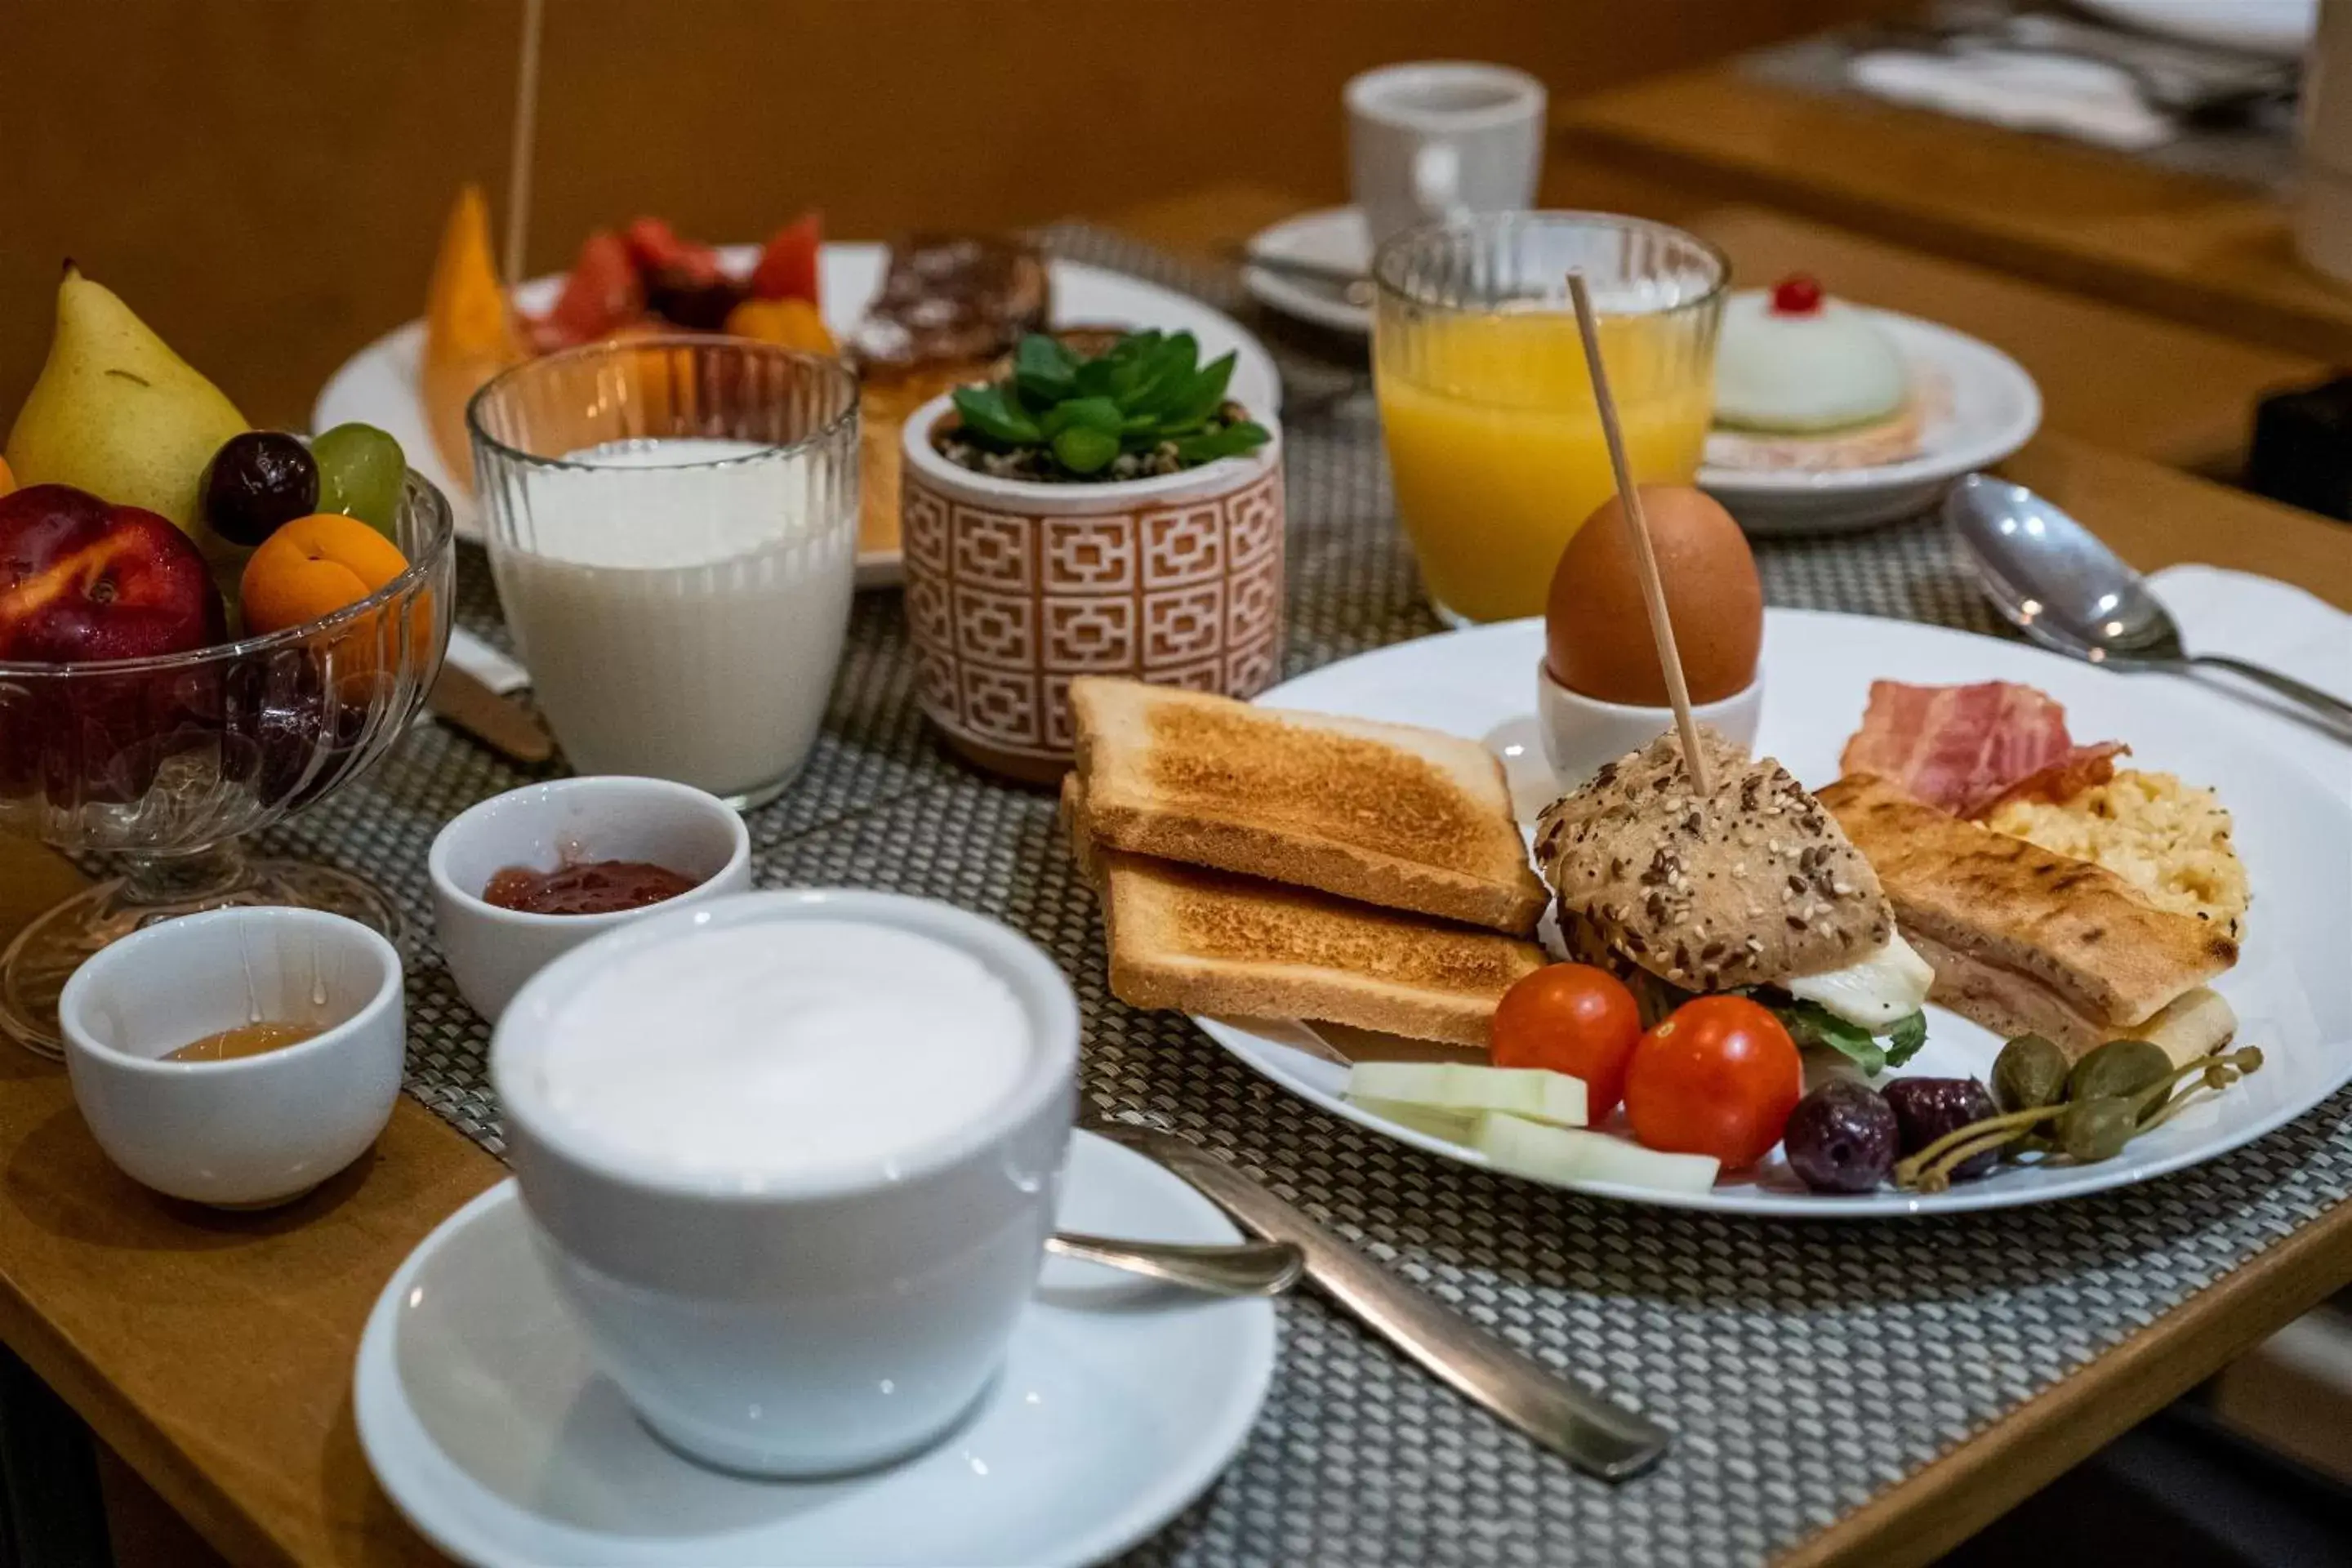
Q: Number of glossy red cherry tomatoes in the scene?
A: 2